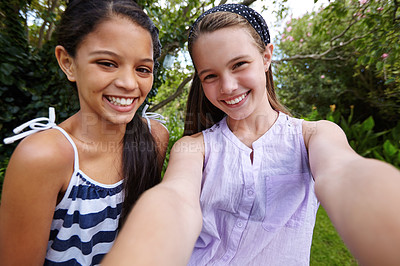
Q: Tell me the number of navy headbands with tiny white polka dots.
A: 1